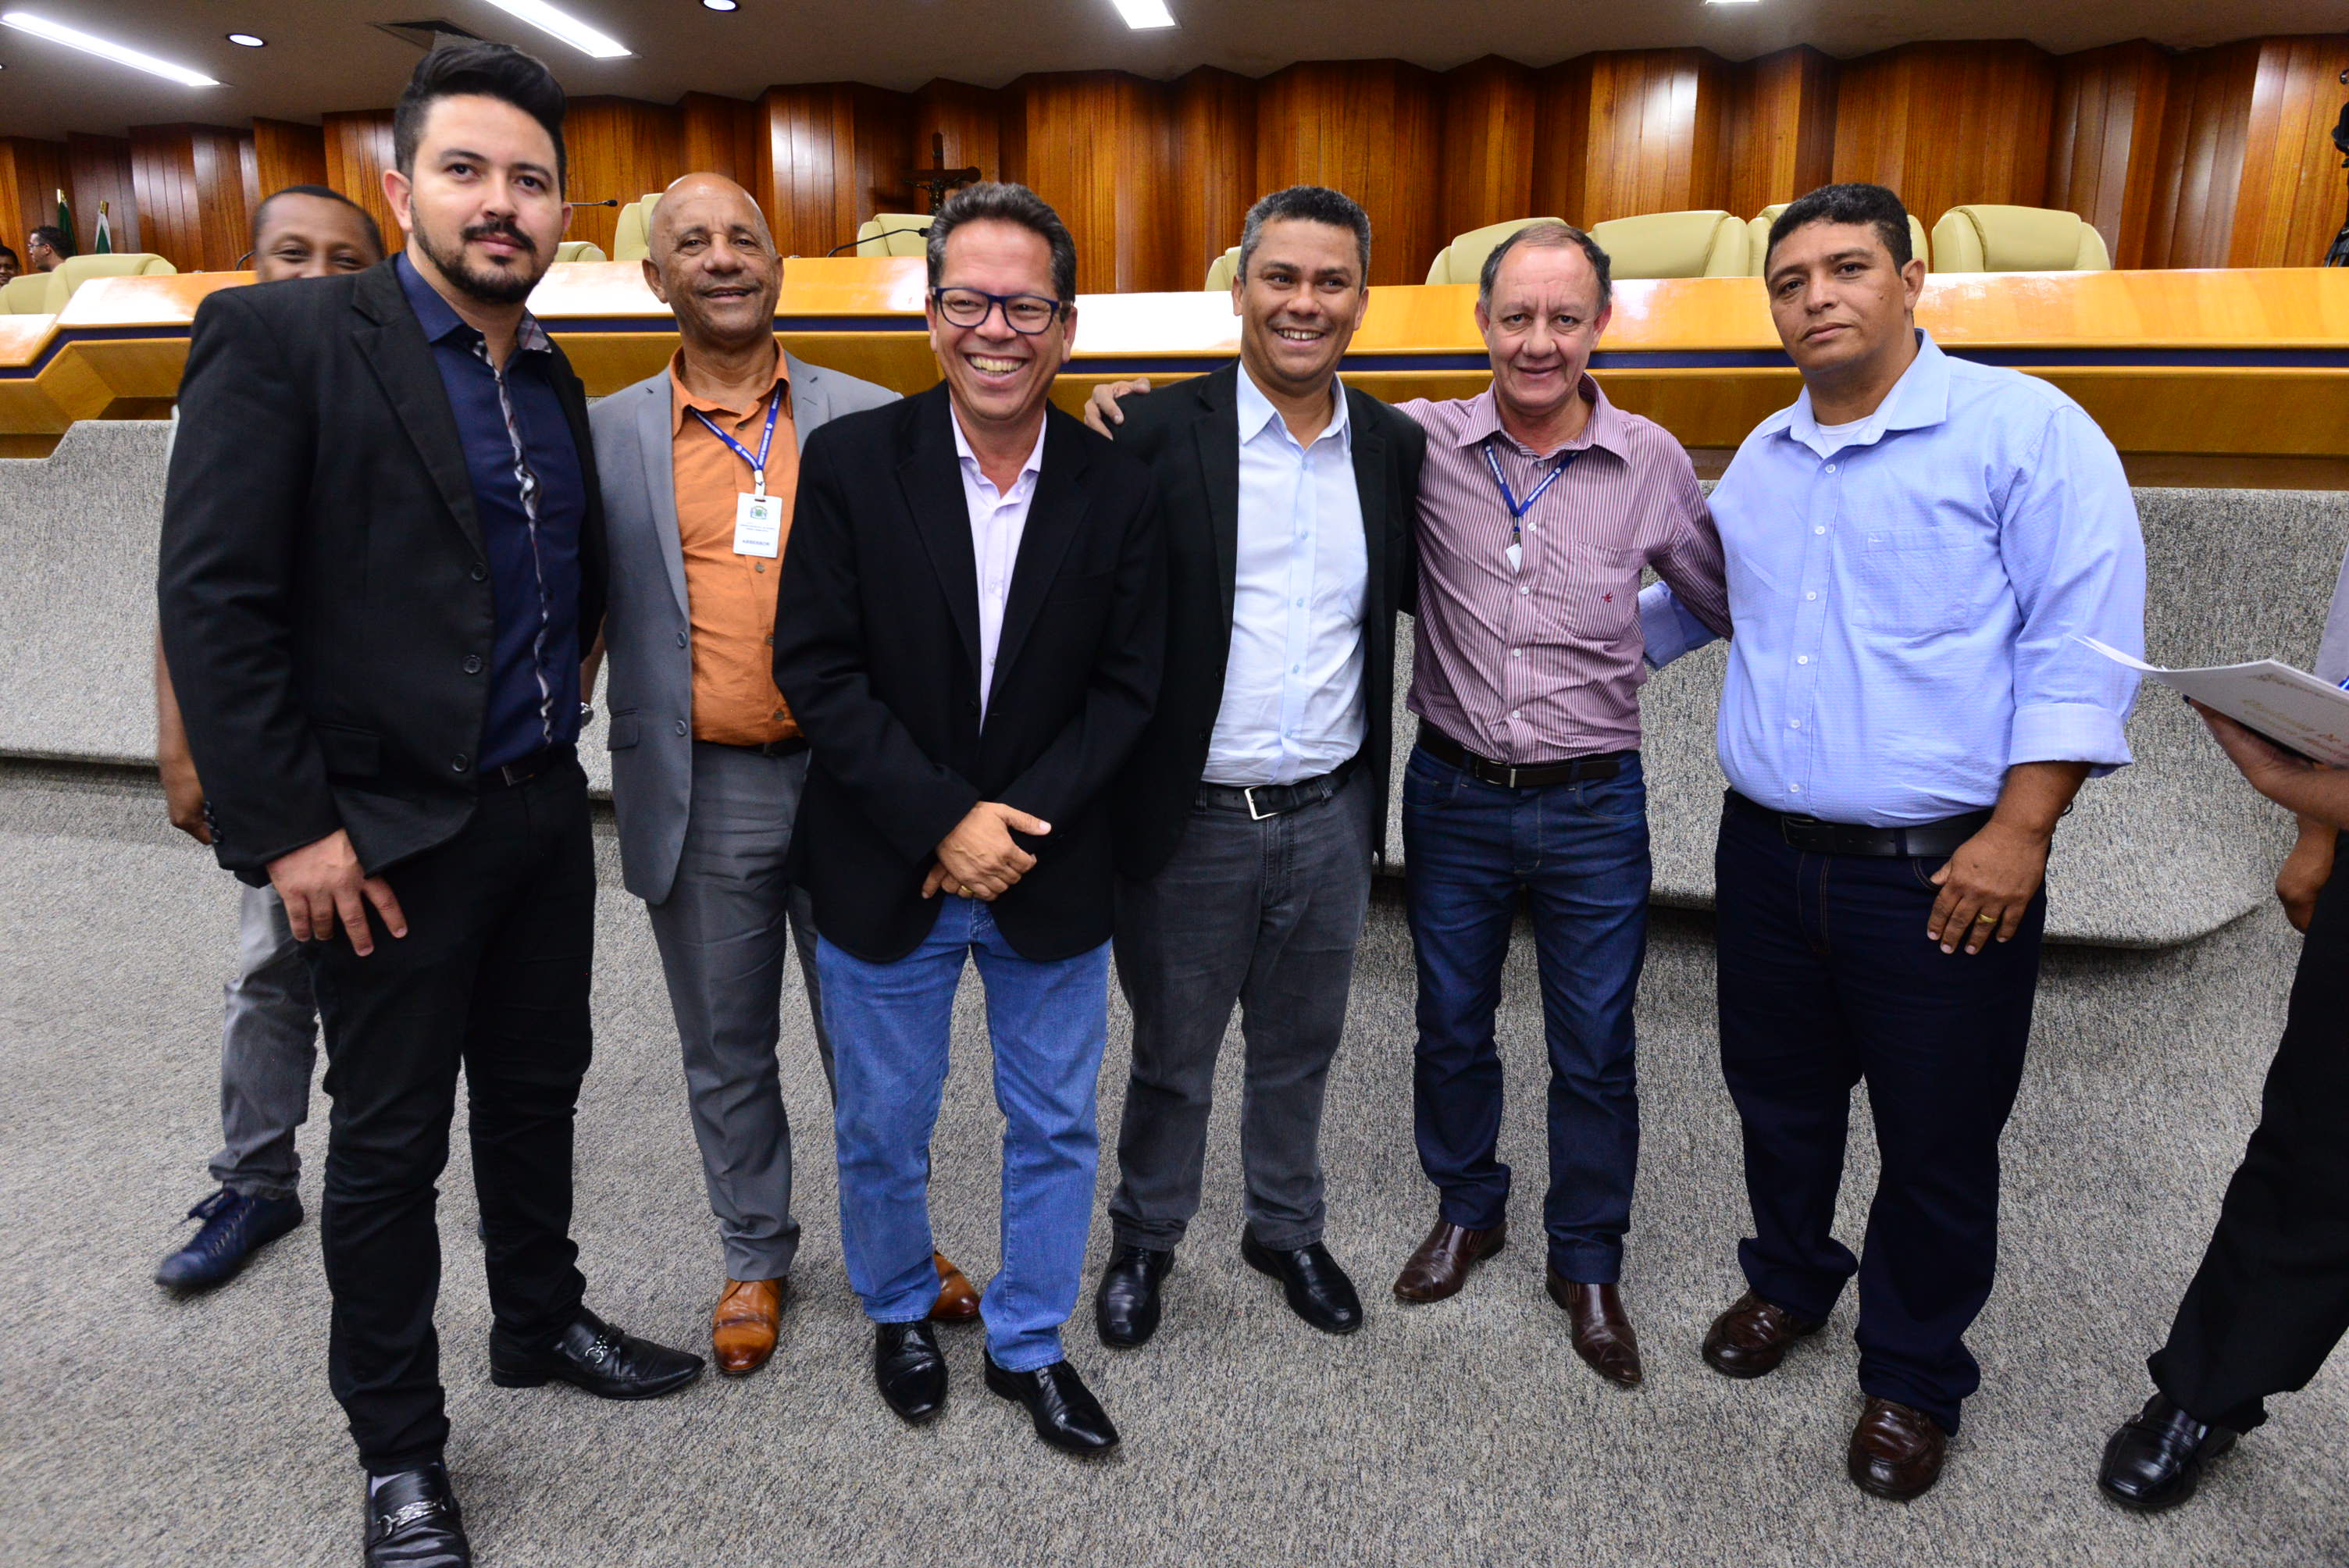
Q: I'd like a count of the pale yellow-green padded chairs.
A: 10